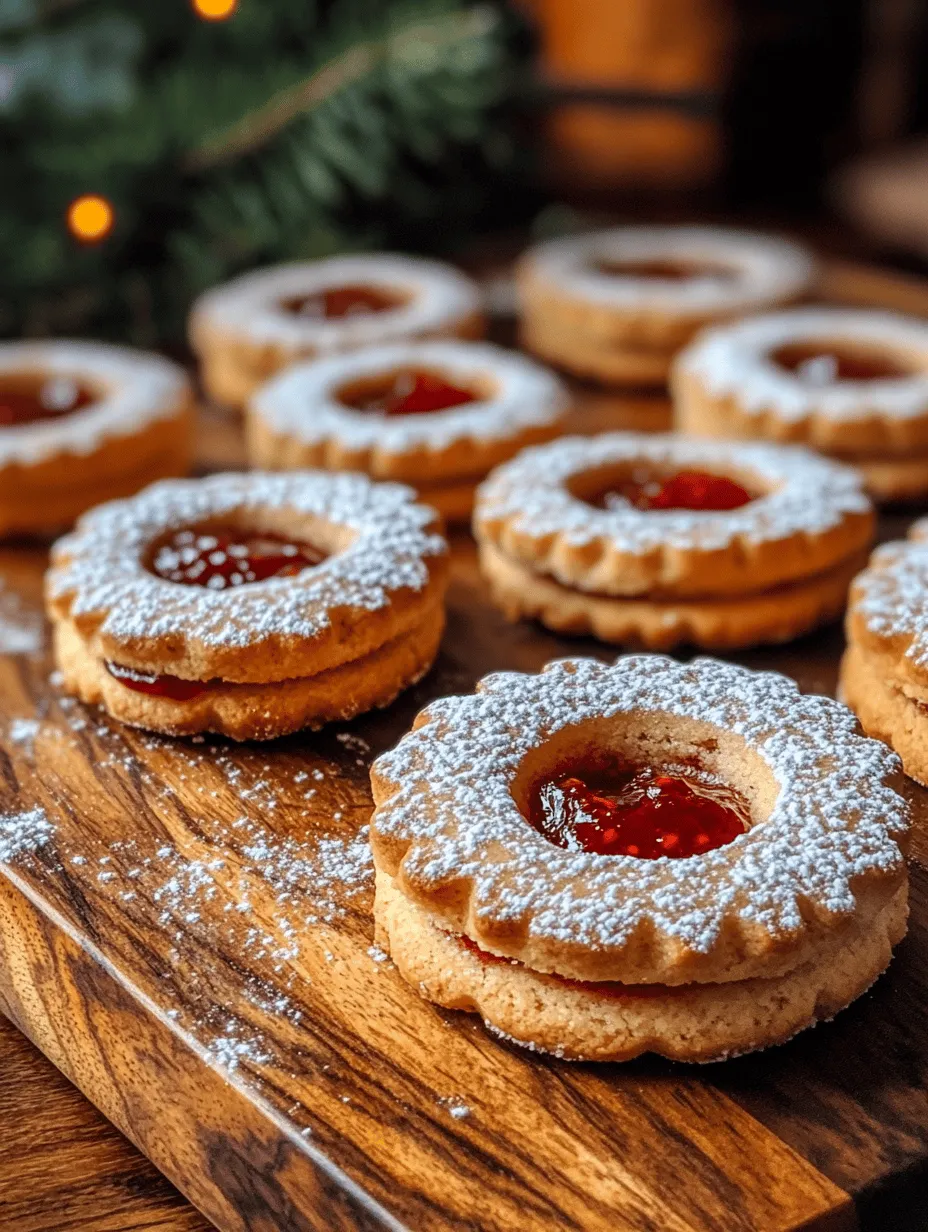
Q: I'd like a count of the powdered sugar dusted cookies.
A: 9